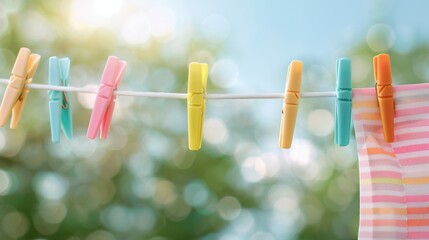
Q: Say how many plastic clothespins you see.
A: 7